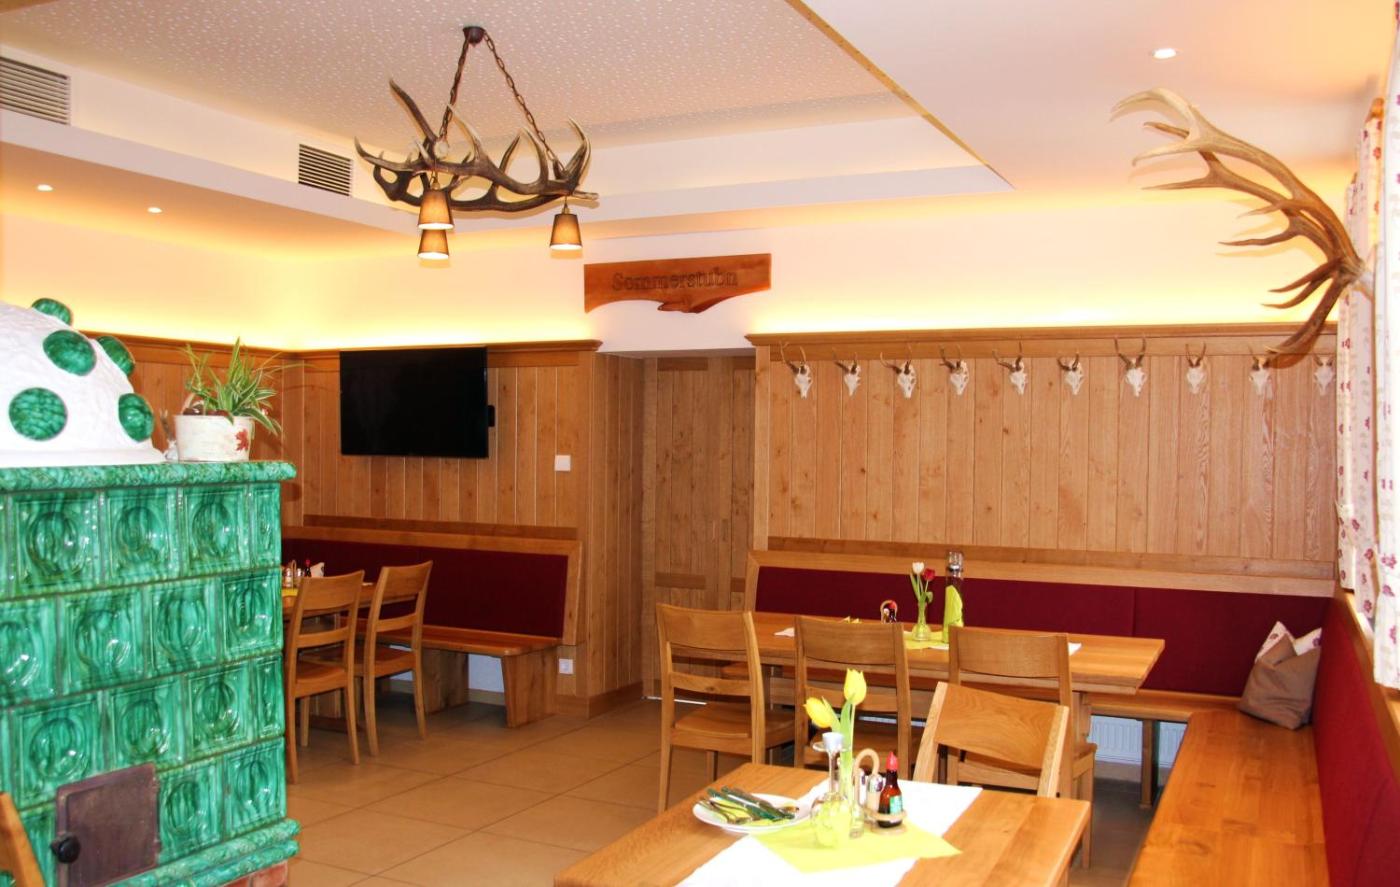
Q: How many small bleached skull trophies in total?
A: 10